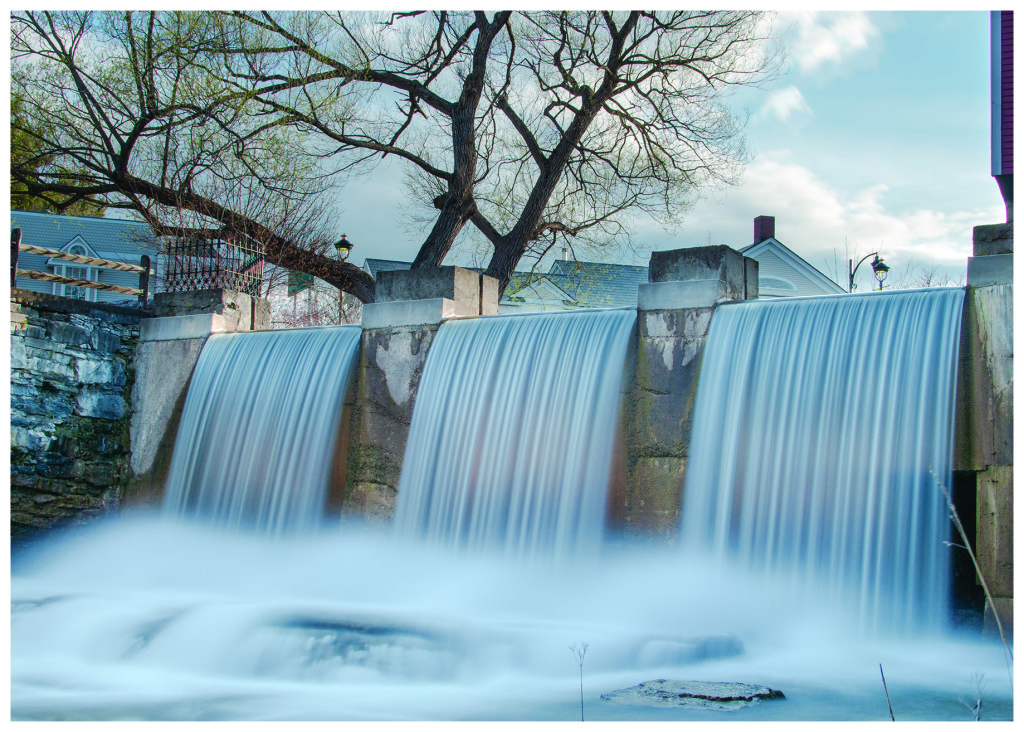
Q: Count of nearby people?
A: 0